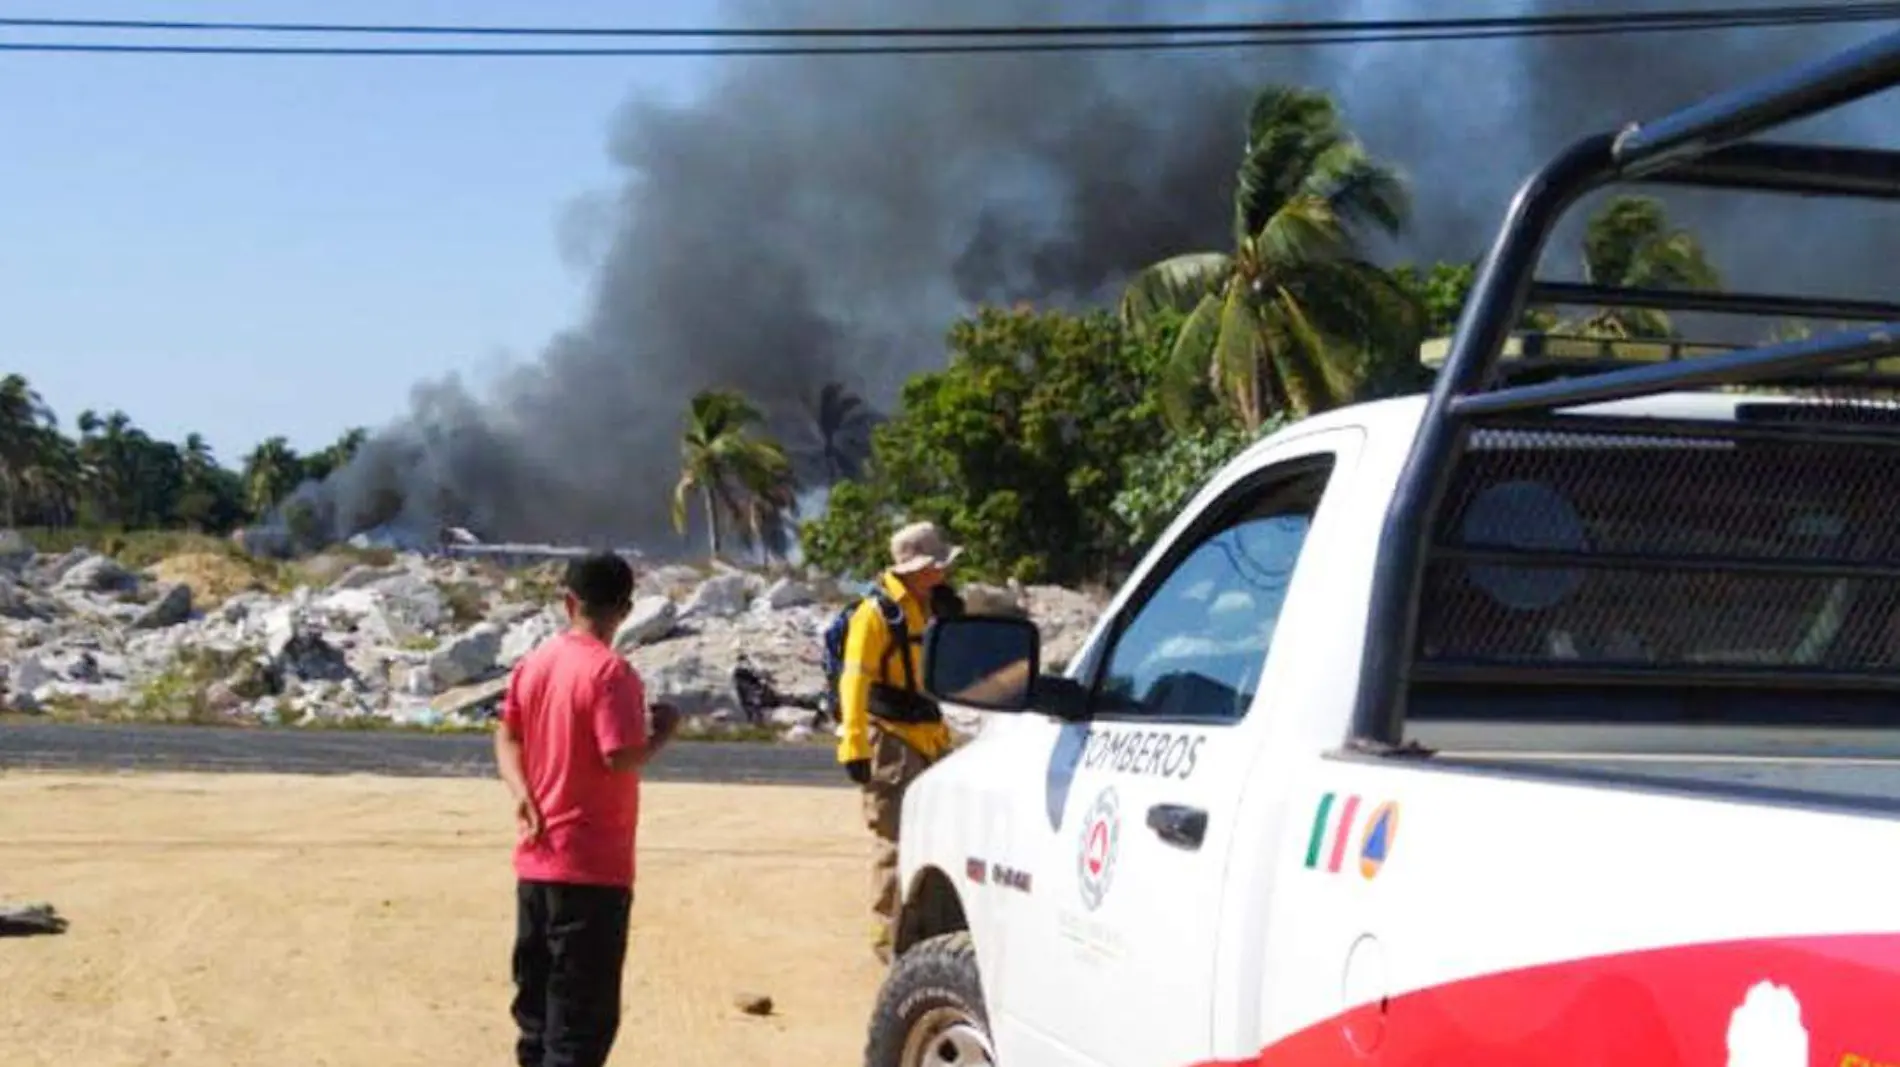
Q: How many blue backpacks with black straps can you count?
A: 1